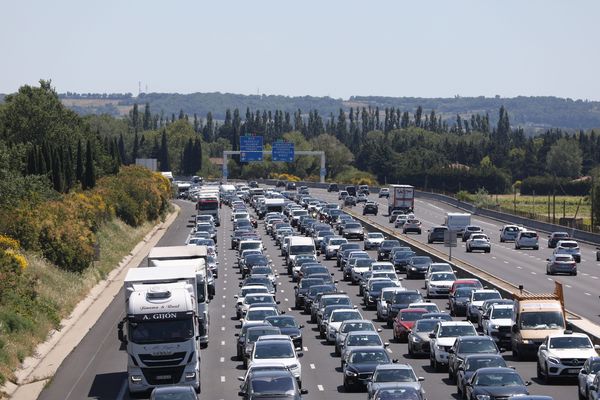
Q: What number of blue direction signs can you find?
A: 2